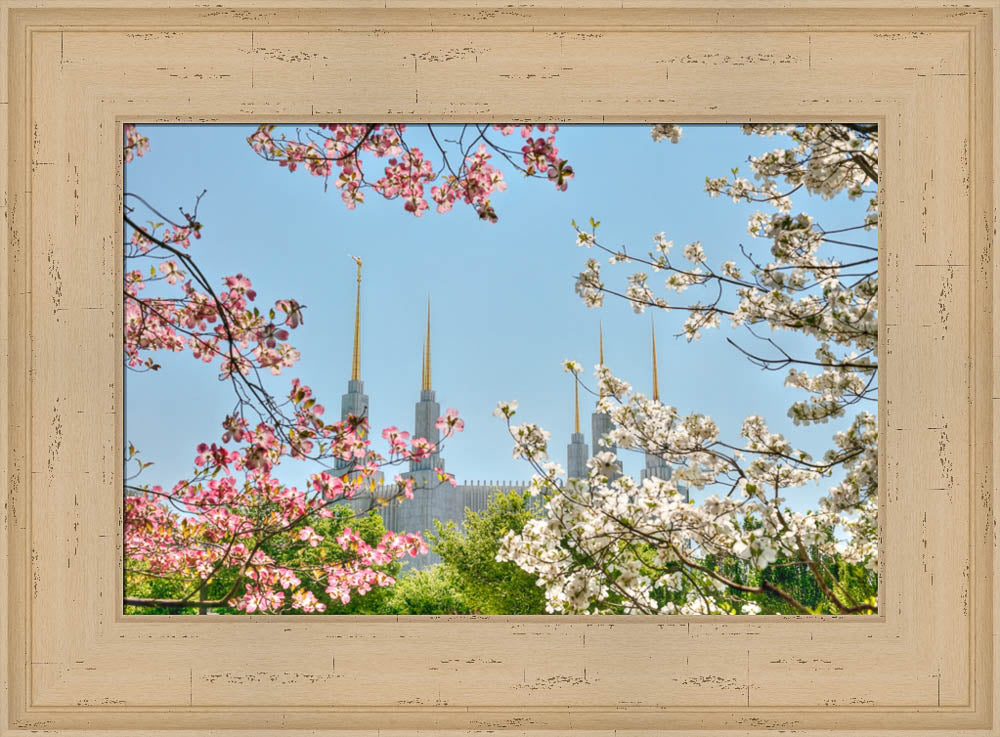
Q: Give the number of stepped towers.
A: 5